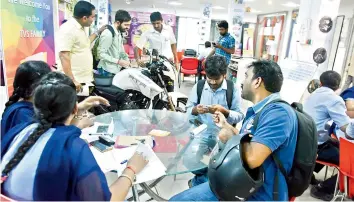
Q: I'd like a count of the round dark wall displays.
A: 3